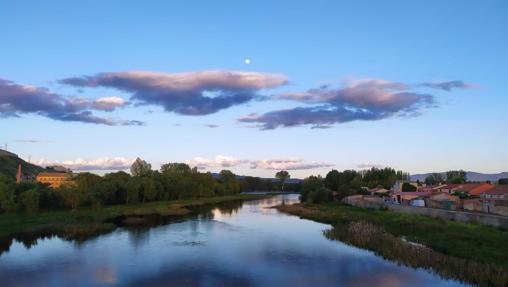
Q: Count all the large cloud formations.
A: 3